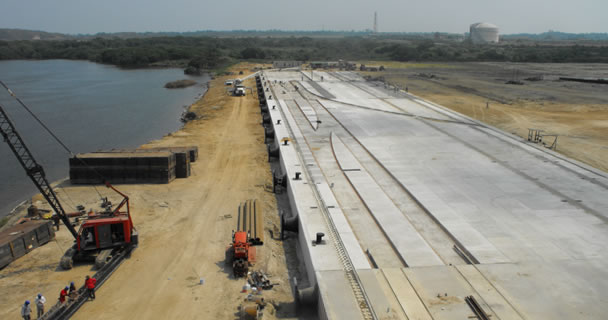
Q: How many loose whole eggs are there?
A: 0